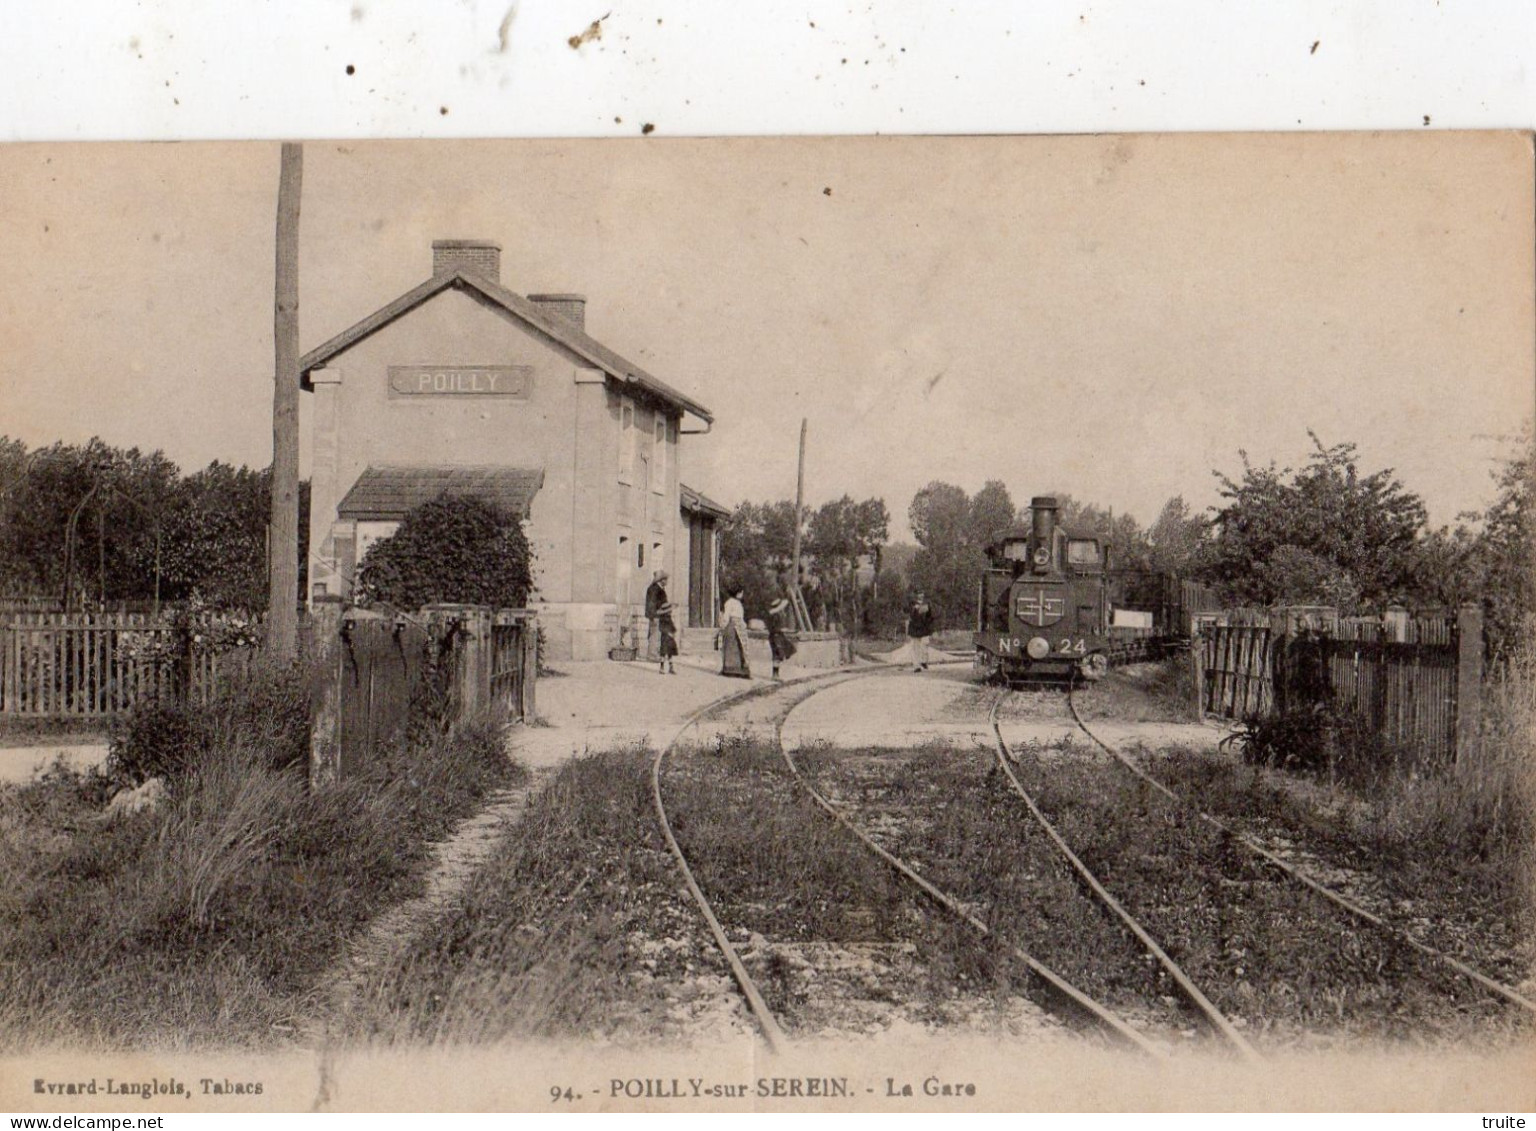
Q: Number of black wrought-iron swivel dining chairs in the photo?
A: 0